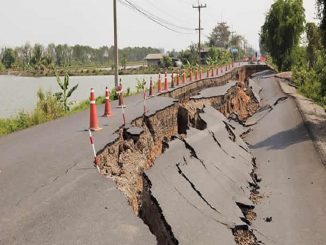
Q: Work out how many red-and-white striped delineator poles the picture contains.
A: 3